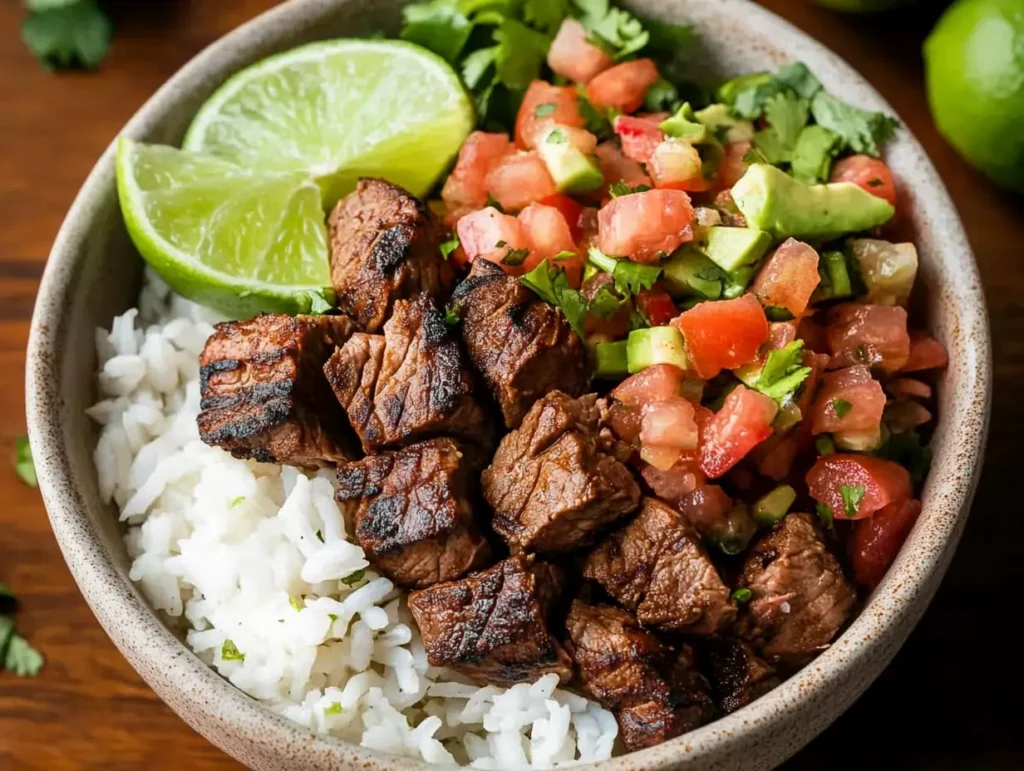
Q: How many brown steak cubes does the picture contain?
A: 11